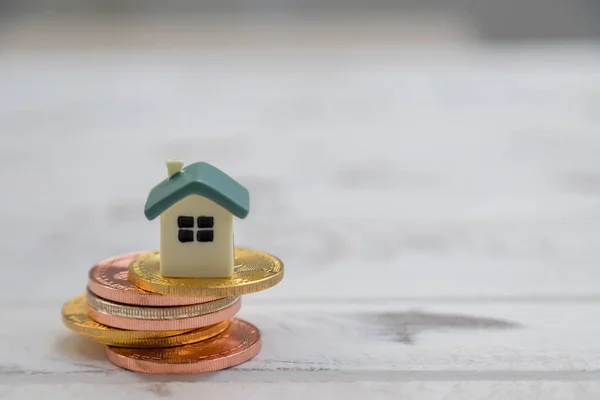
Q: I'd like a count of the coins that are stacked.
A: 7